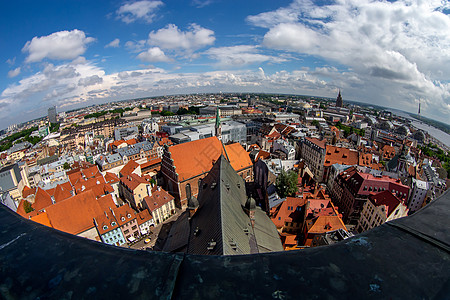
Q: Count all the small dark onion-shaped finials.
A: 2